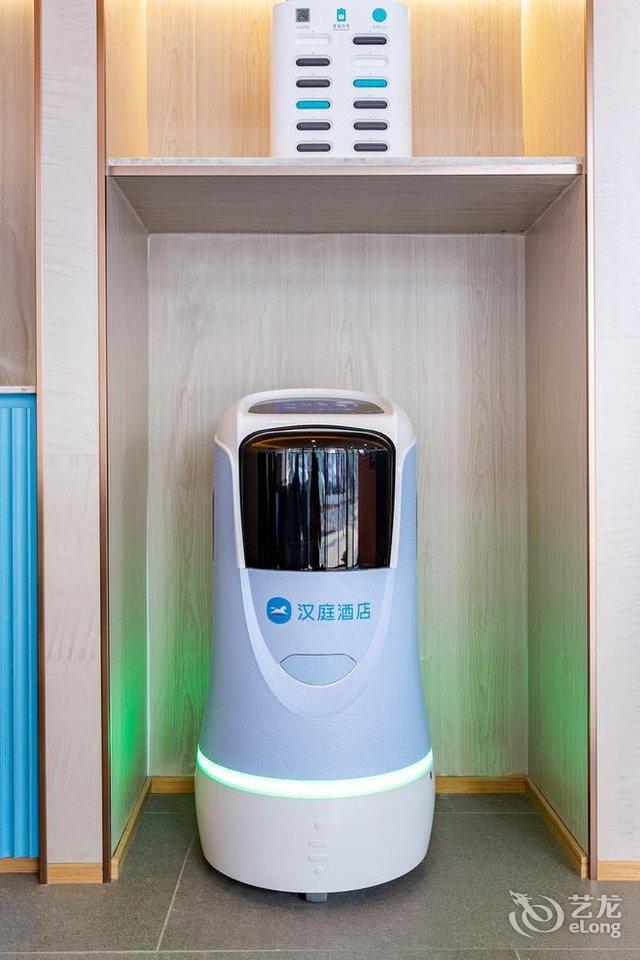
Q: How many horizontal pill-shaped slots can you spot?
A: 12